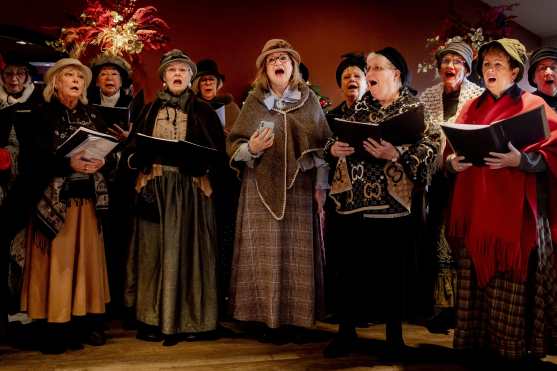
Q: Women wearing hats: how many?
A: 11